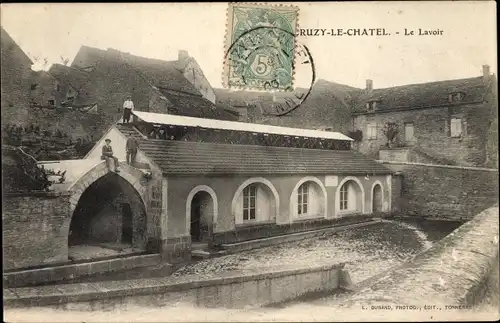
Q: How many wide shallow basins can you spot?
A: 1